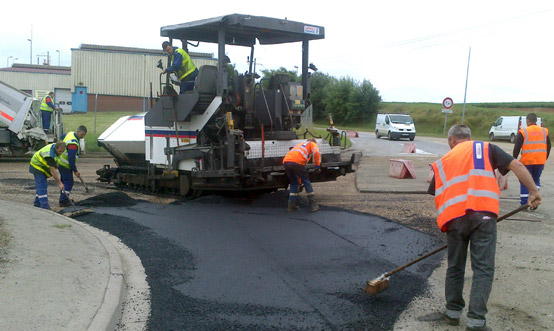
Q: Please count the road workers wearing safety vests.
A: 7